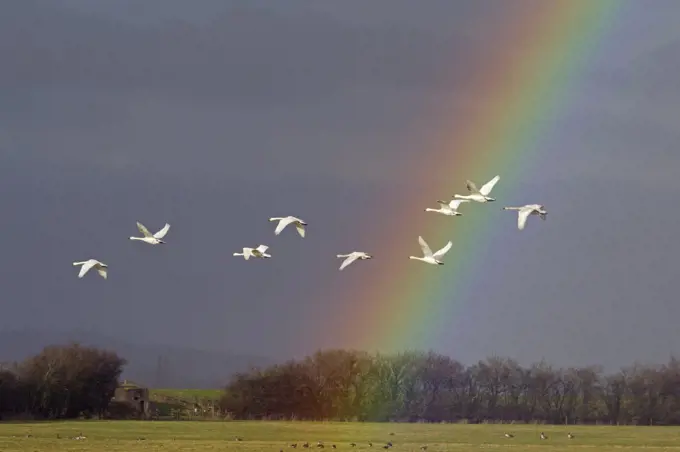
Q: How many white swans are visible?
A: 9